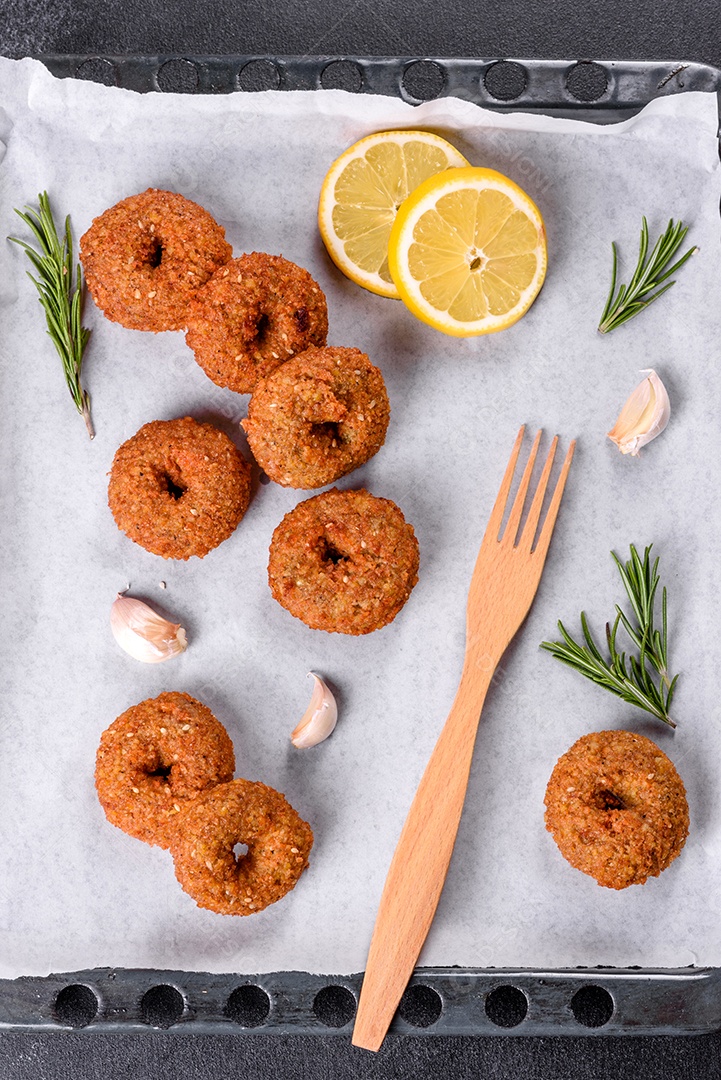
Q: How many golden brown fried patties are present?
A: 8